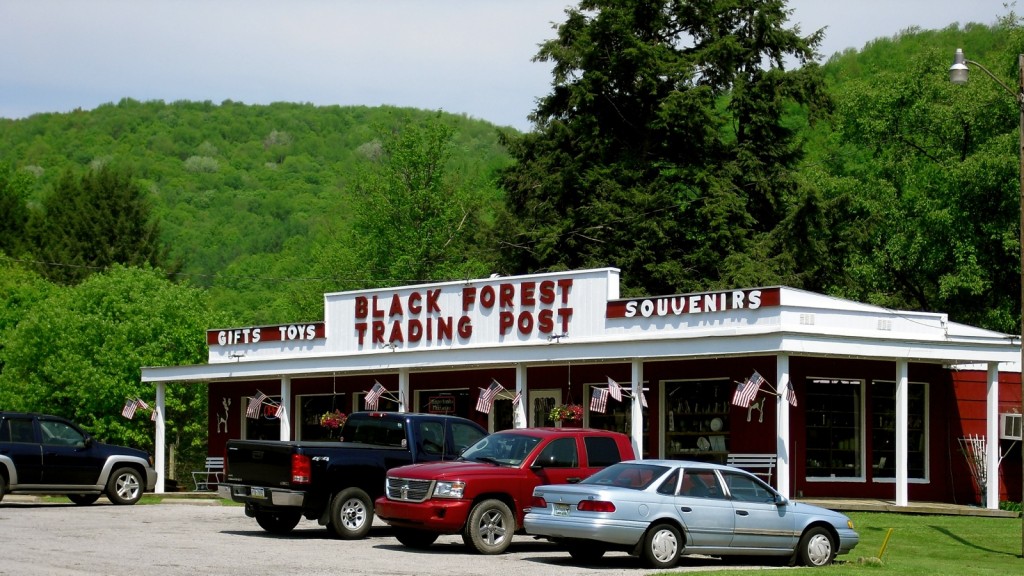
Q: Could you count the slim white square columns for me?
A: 8